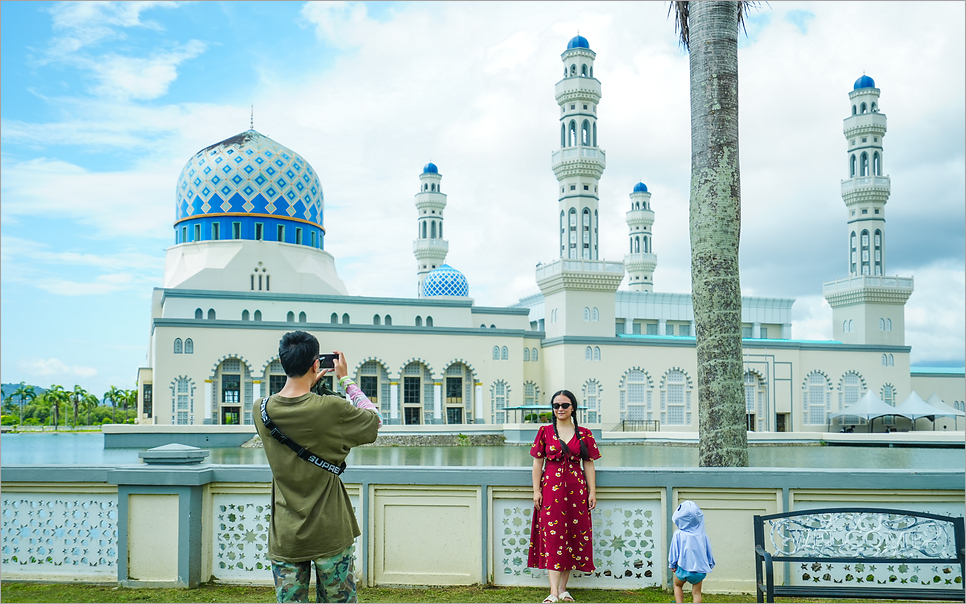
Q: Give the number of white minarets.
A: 4